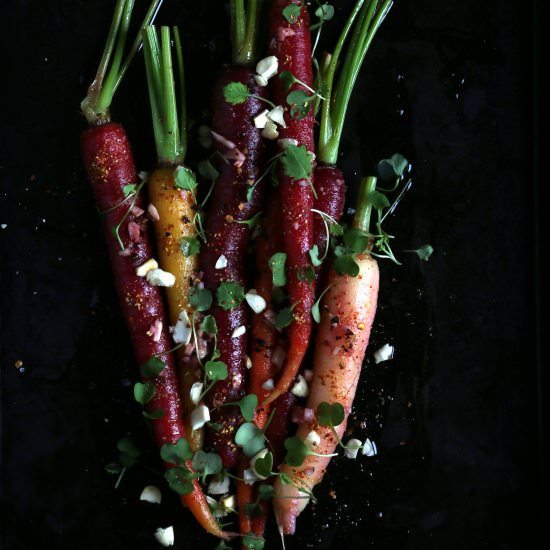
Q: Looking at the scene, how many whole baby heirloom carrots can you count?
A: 7